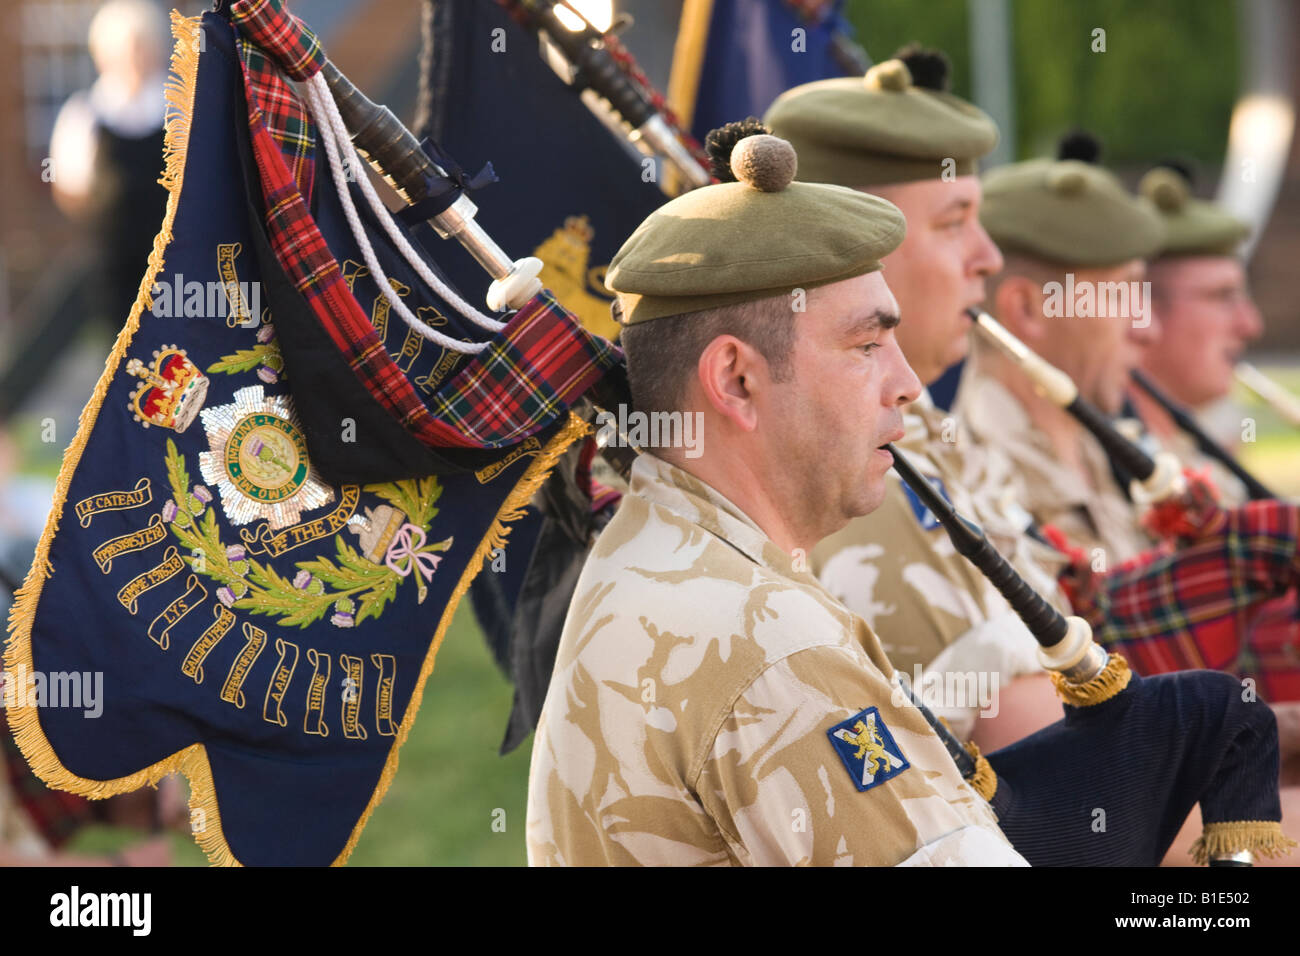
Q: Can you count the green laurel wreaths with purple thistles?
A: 1